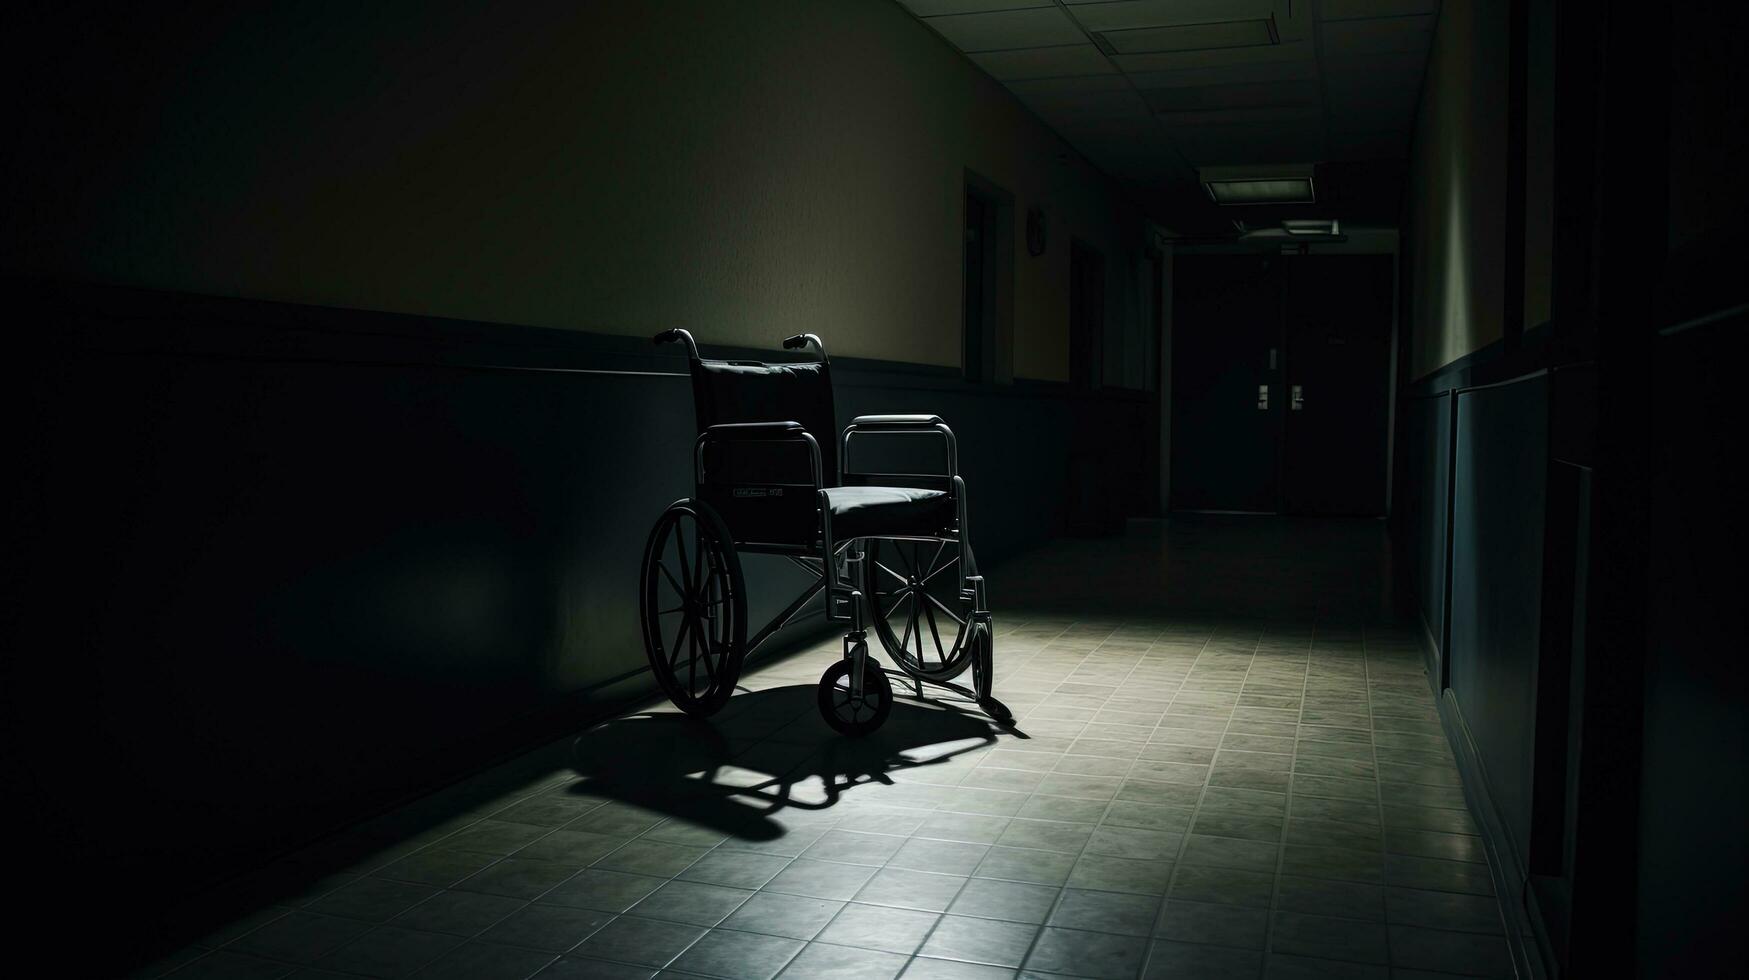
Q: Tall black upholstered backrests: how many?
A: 1